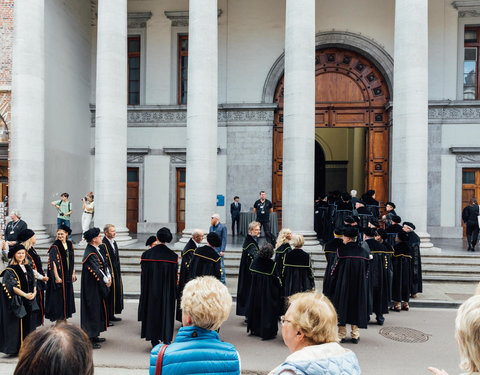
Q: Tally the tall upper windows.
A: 3